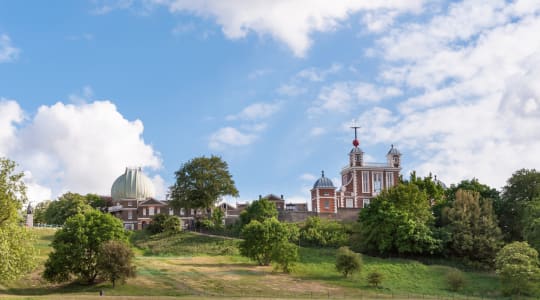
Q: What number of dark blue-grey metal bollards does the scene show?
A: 0